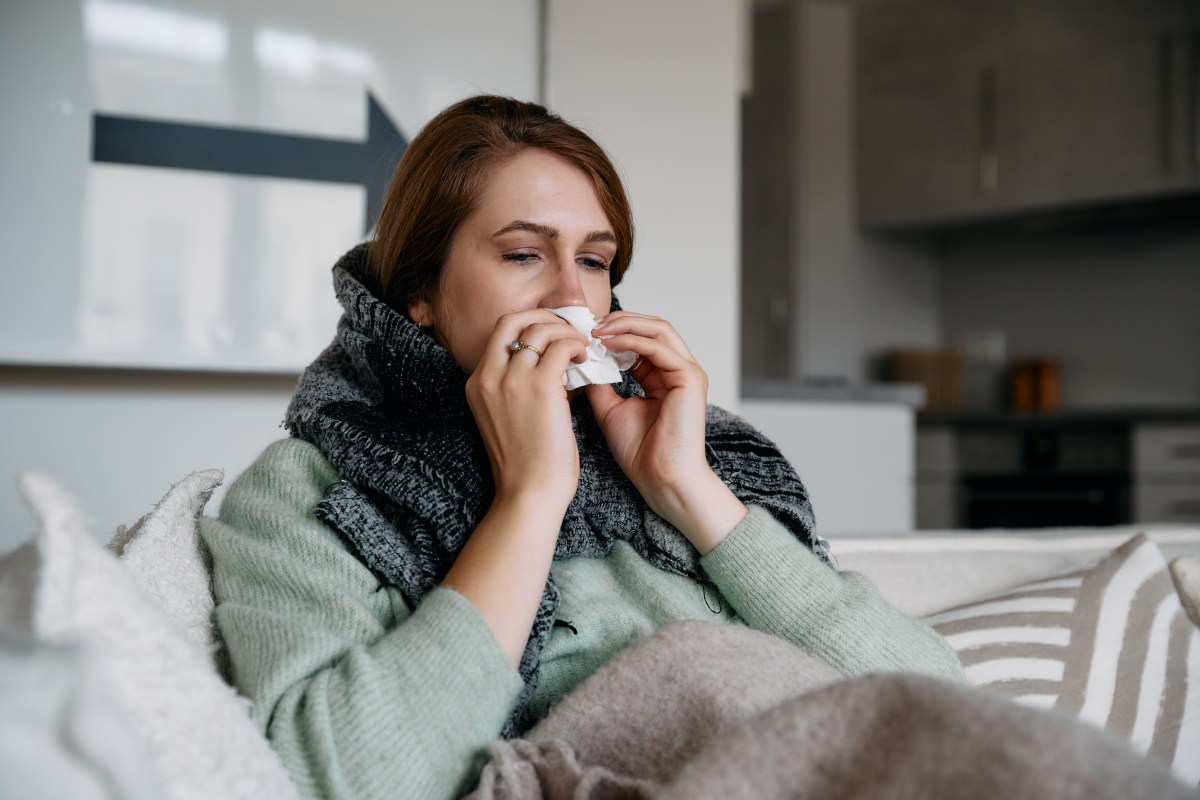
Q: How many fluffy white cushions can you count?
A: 2